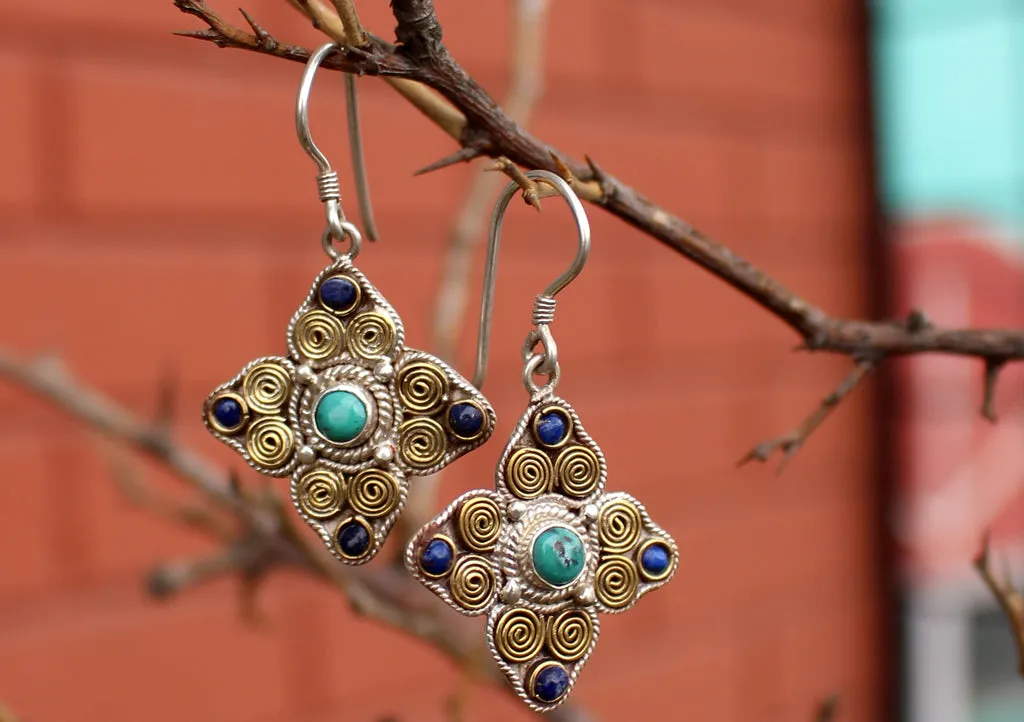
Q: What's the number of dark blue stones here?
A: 8